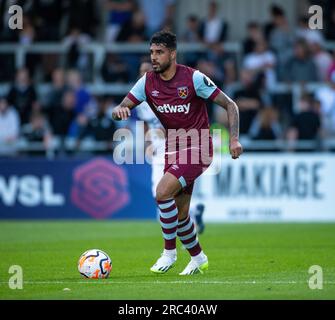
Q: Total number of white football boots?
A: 2